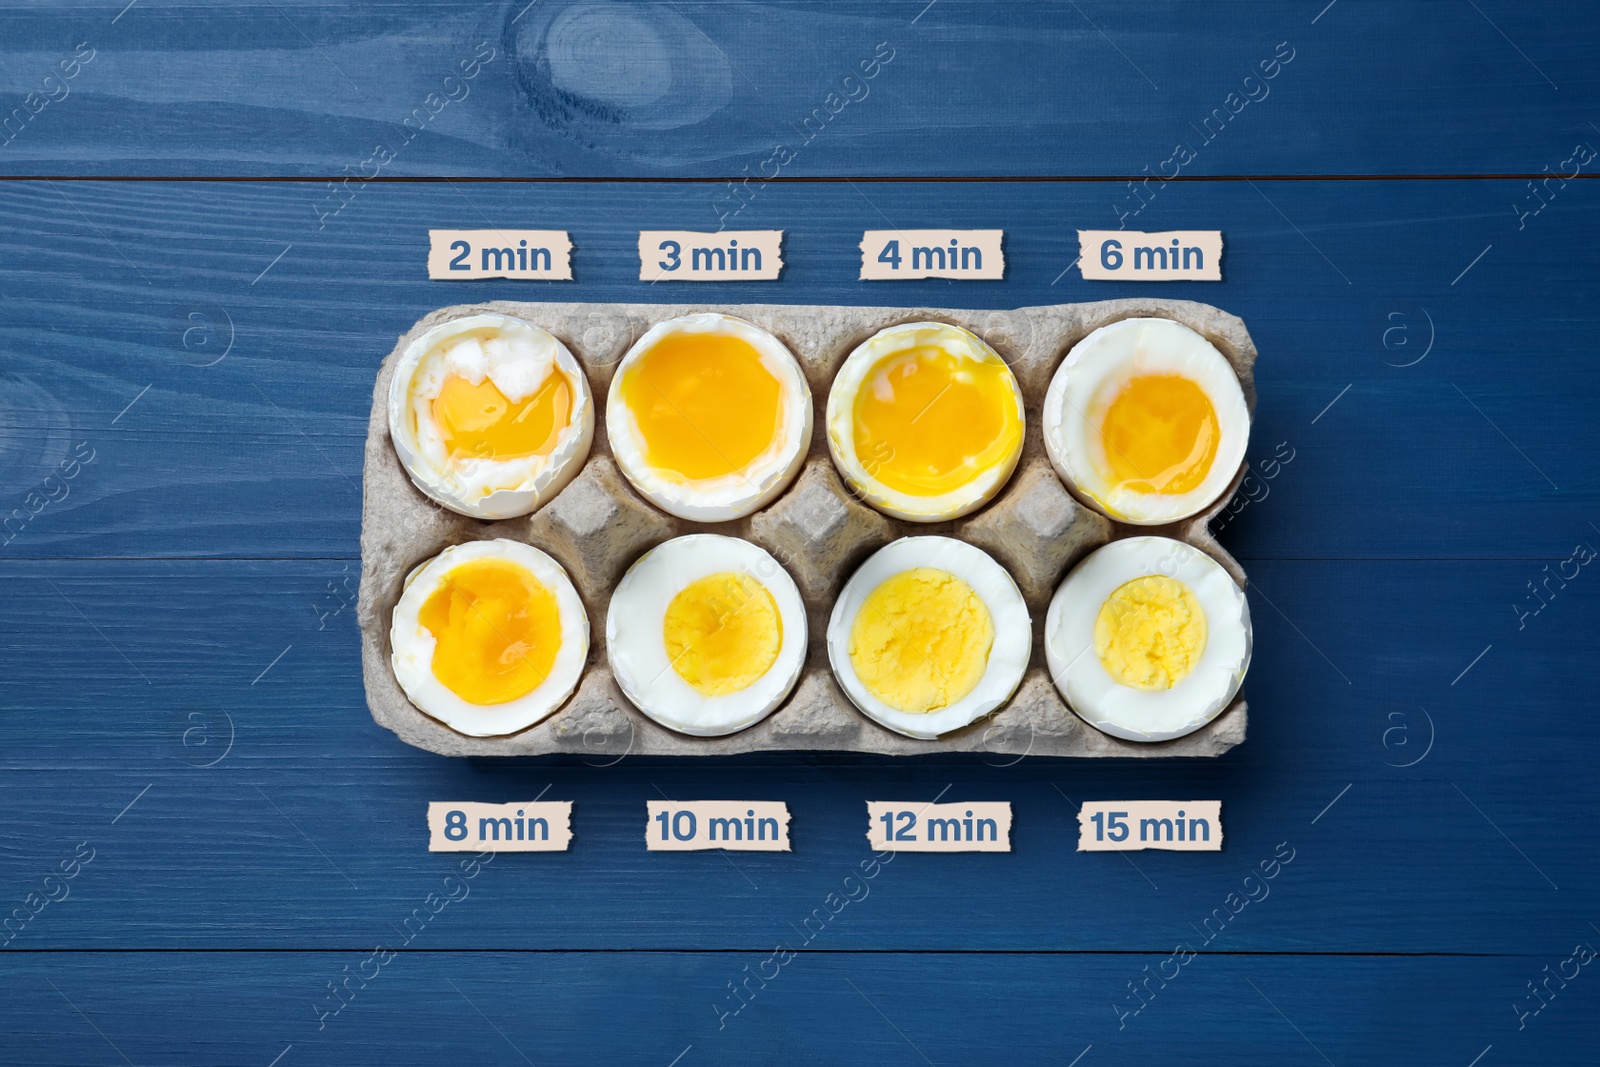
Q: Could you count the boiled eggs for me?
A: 8